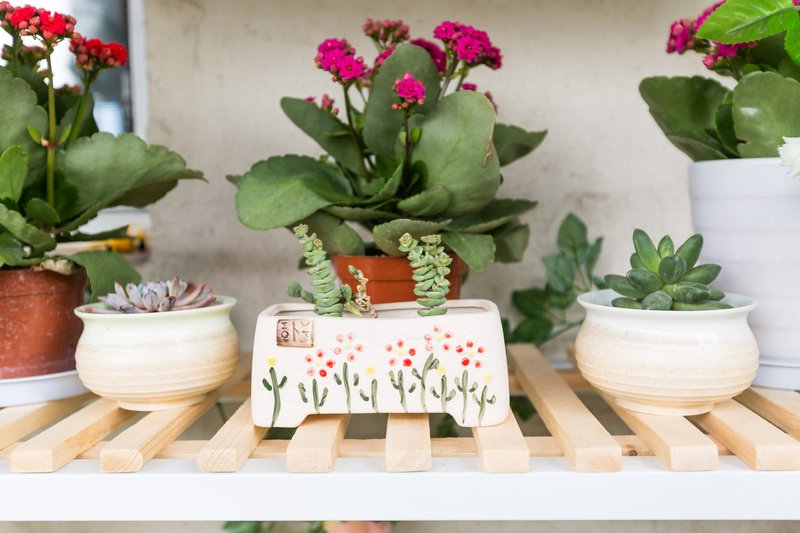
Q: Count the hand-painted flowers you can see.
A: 9